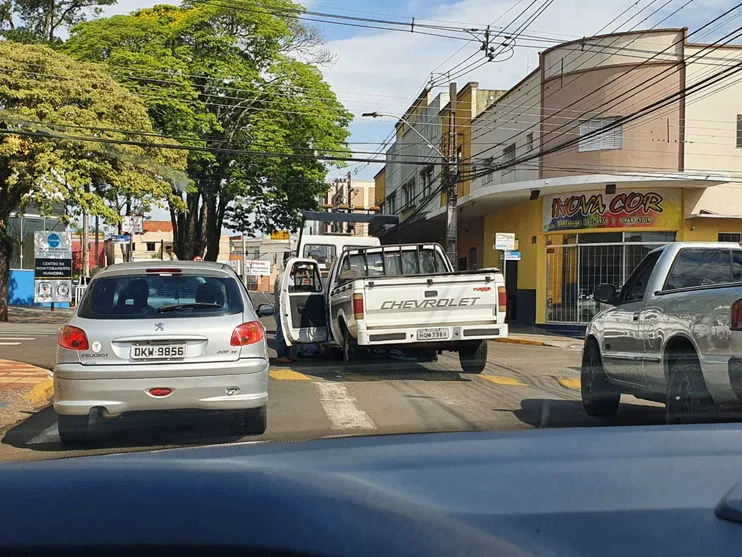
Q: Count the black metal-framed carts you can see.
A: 0